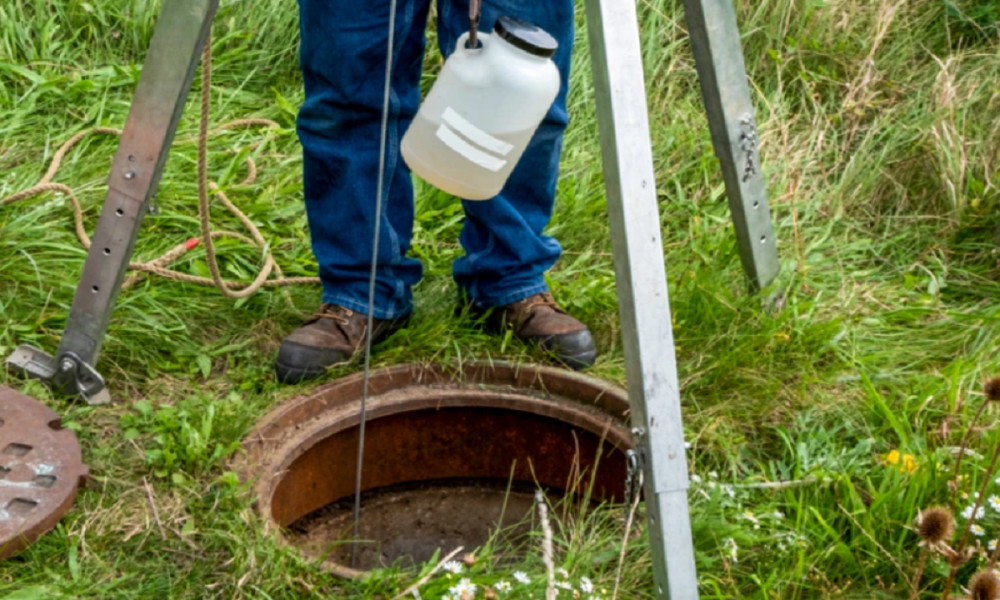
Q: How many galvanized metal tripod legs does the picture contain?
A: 3